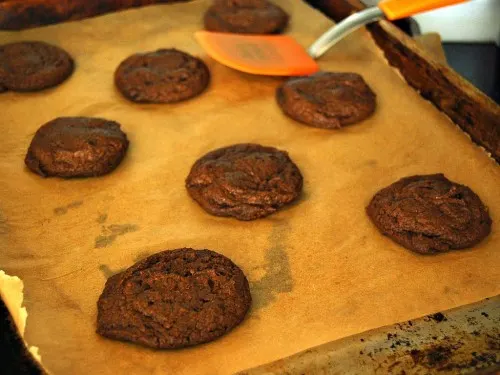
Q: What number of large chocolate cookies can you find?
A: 8